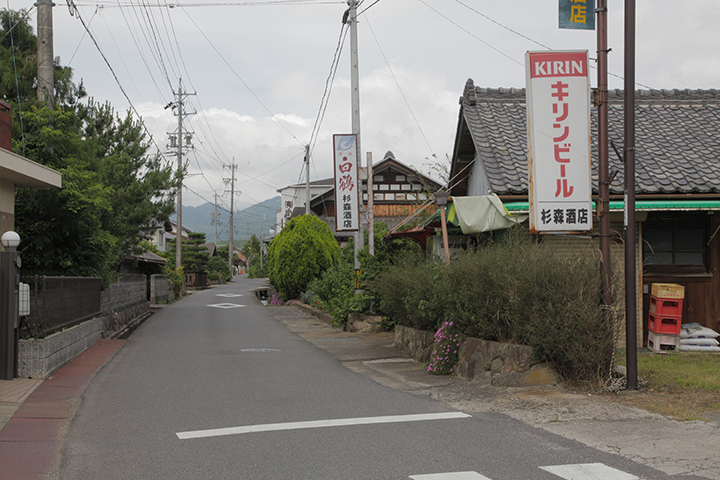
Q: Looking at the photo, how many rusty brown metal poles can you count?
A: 2